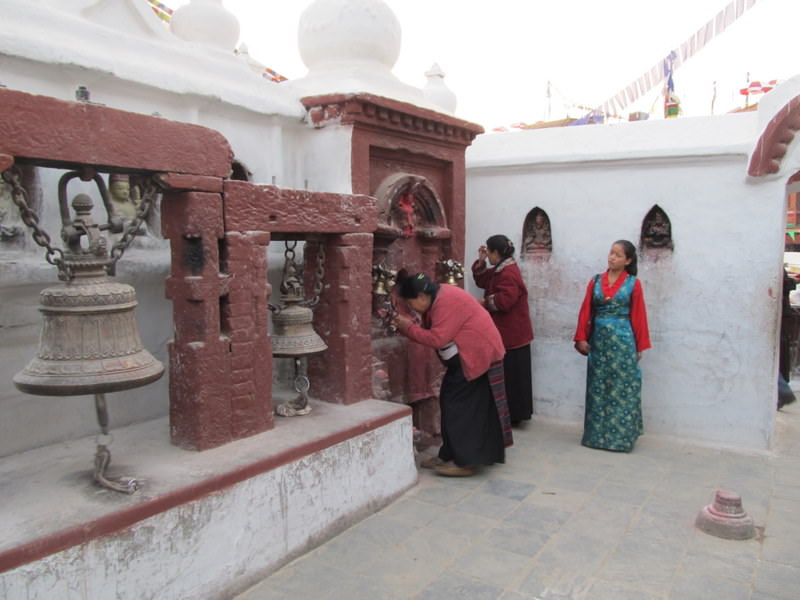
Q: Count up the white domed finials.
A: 3